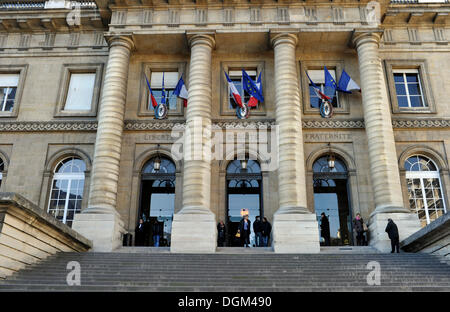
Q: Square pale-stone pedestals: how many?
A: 4